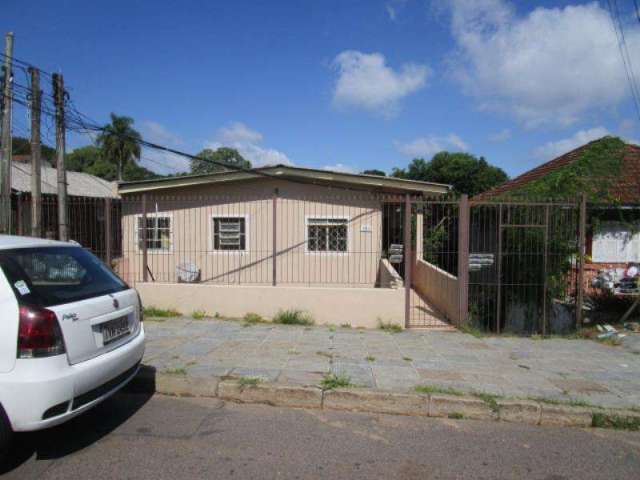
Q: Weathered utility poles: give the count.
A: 3